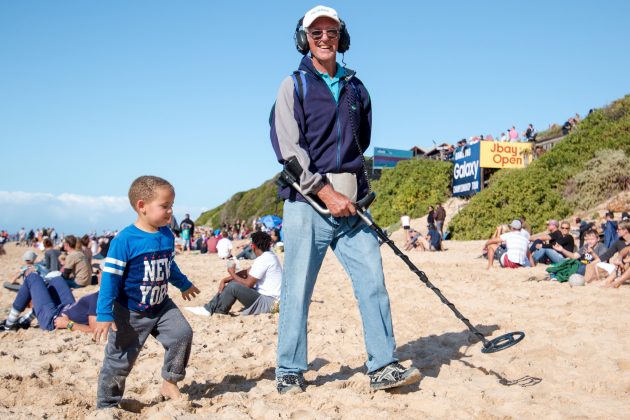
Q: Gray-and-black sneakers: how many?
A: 2